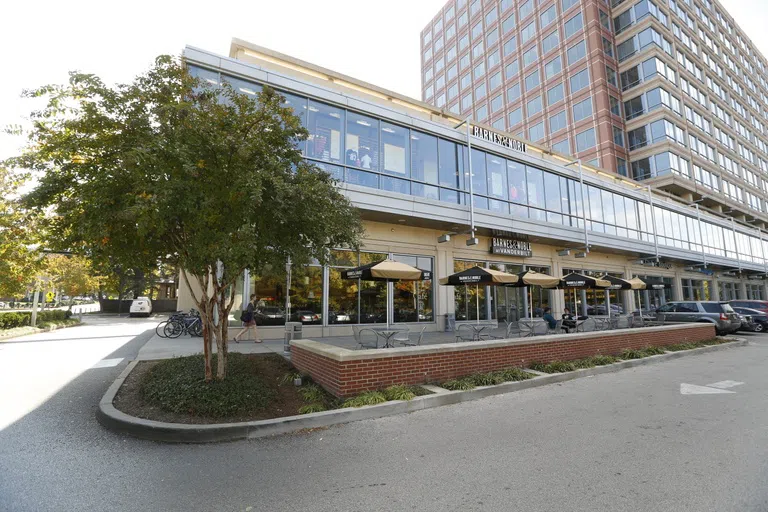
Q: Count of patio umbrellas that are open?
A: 6